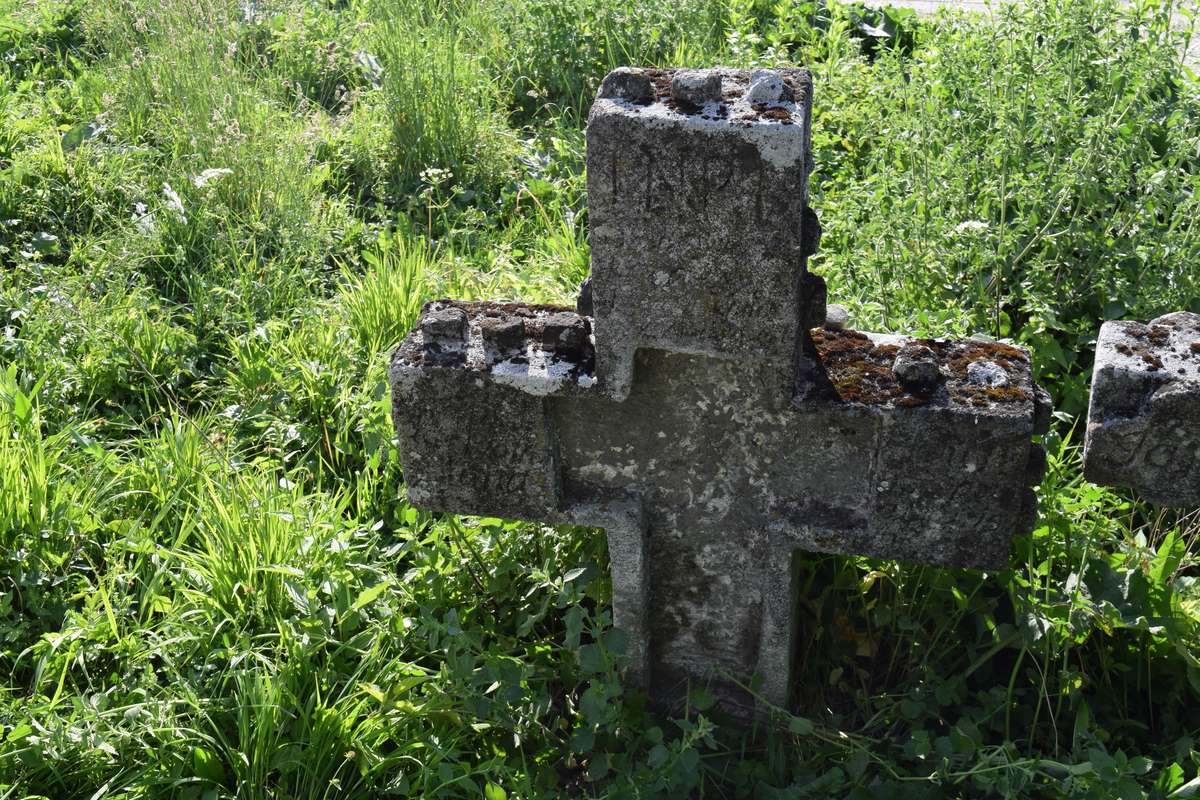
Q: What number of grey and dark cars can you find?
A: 0